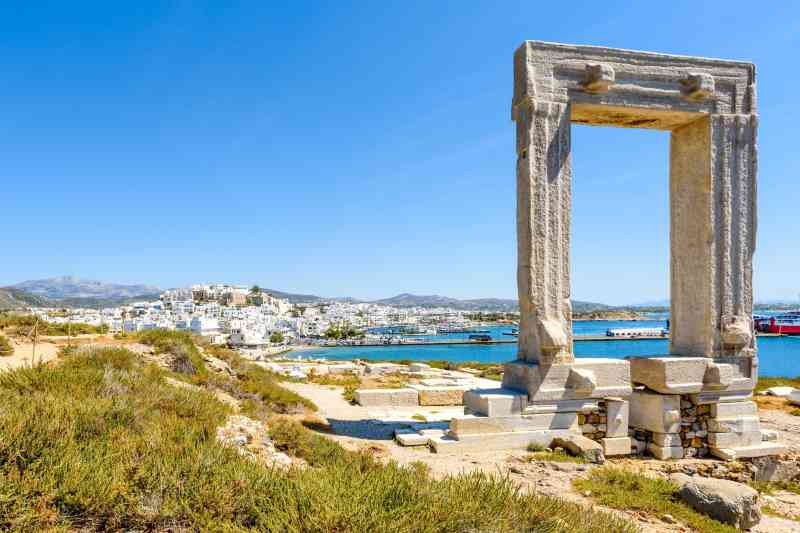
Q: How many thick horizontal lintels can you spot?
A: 1